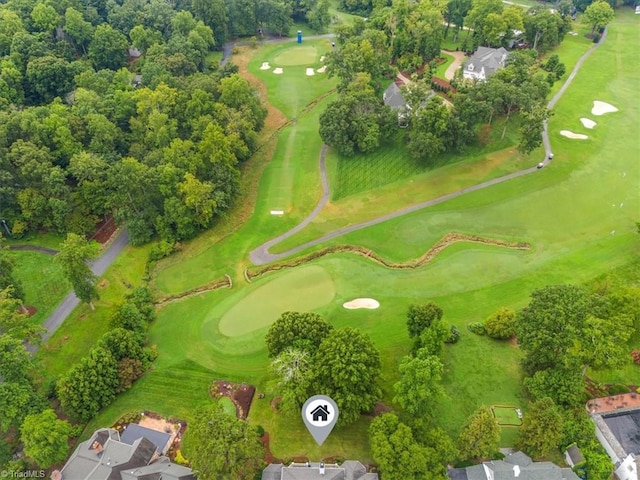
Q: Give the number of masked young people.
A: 0